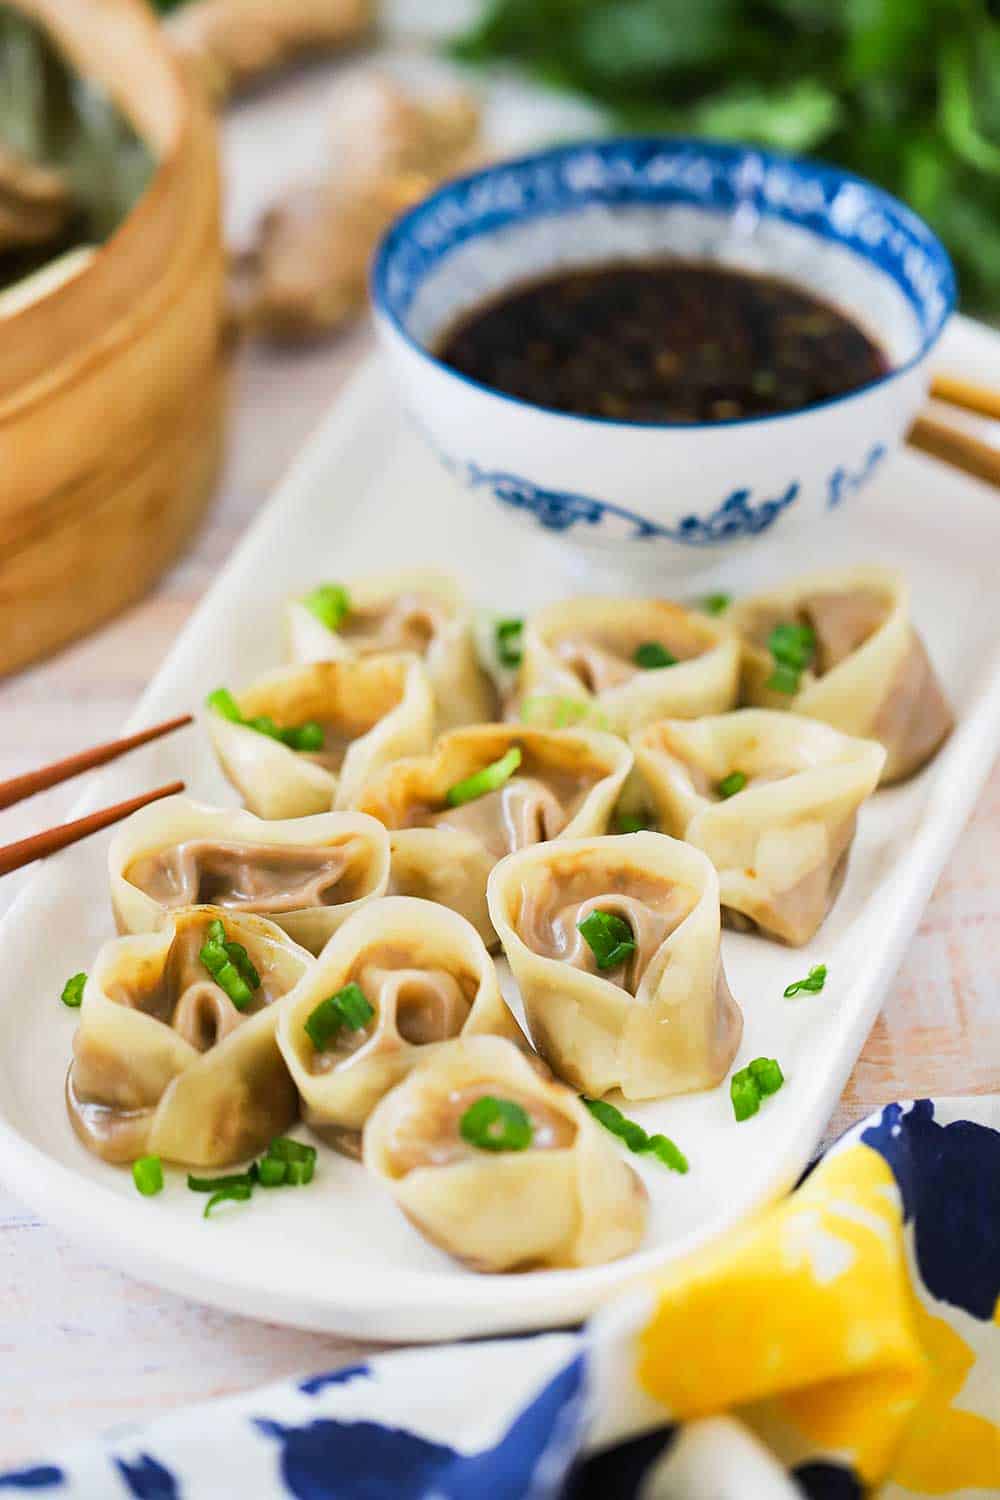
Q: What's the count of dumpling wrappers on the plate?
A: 11